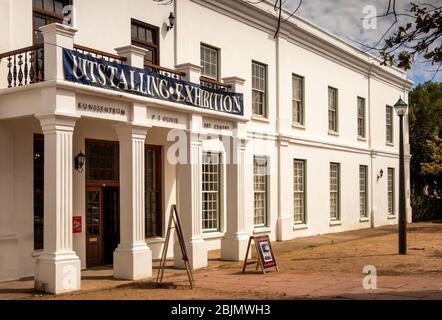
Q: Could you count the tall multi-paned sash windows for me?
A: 12